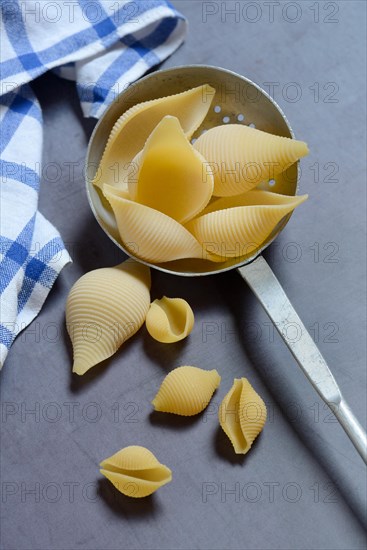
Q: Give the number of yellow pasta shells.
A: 10